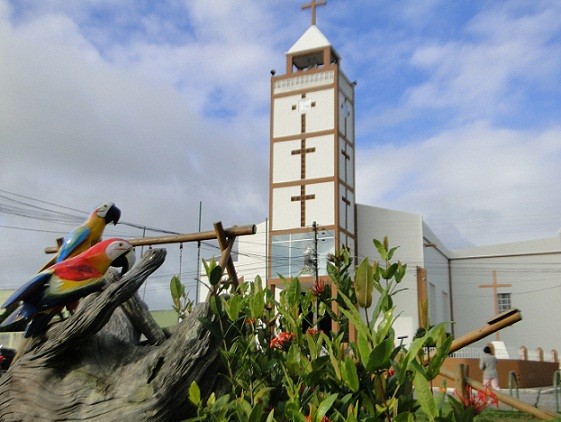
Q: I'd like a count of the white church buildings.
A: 1